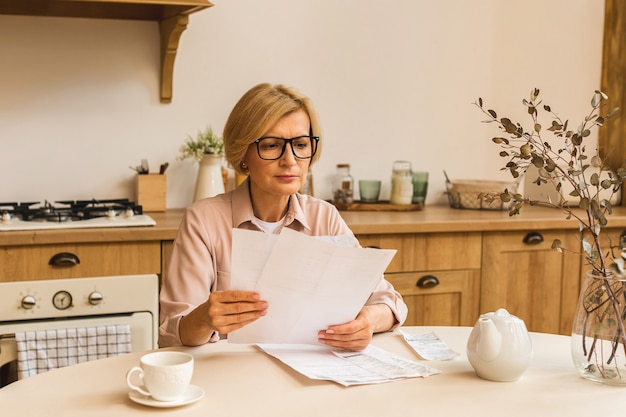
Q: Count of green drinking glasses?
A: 2